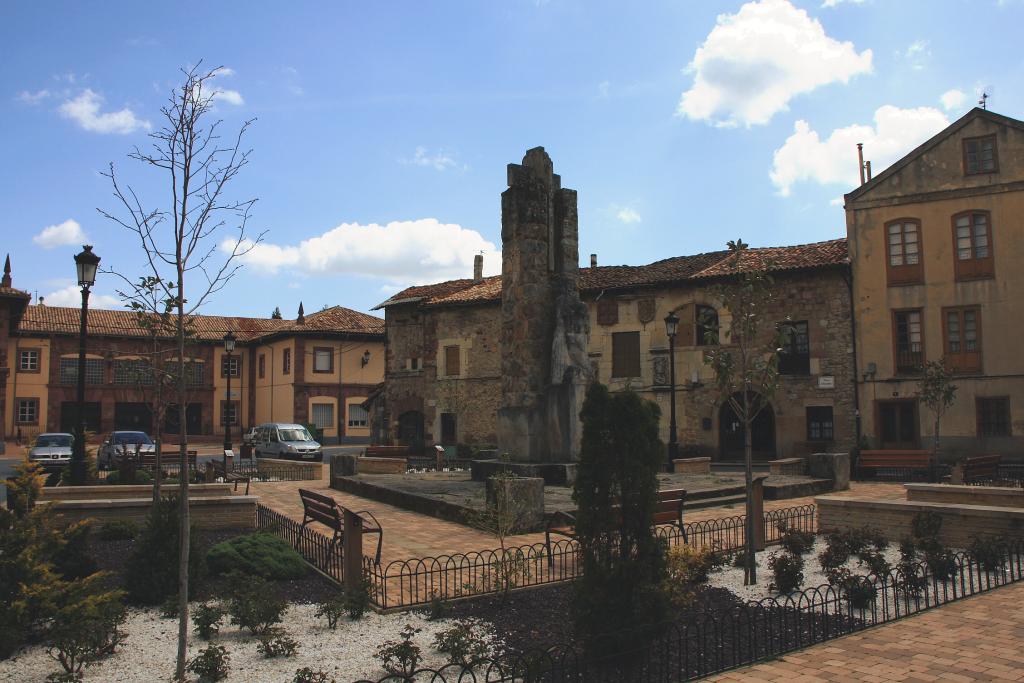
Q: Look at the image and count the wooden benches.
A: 7